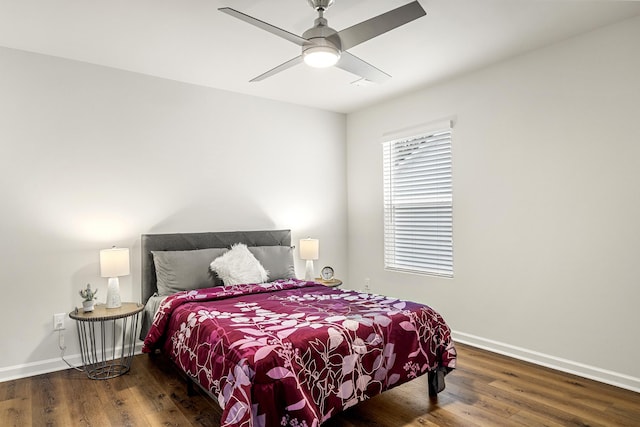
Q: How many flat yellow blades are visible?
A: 0